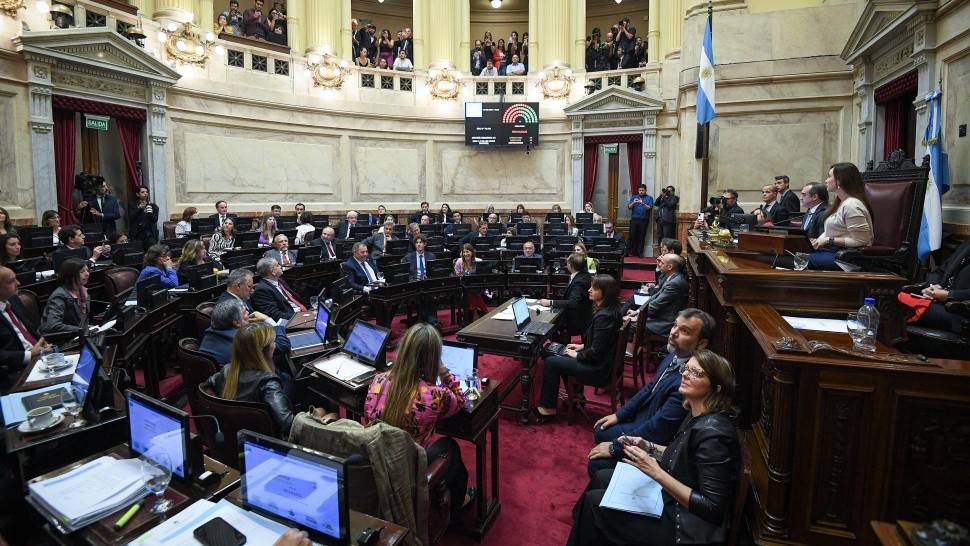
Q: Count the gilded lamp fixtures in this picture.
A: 5